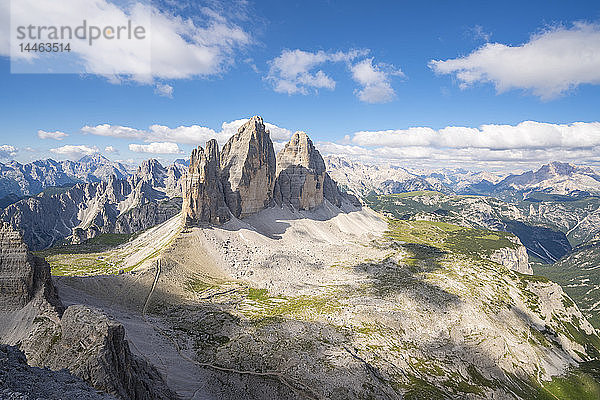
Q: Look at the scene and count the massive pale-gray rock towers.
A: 3